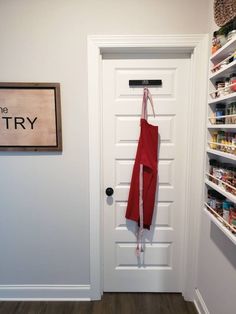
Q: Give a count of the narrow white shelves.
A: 7